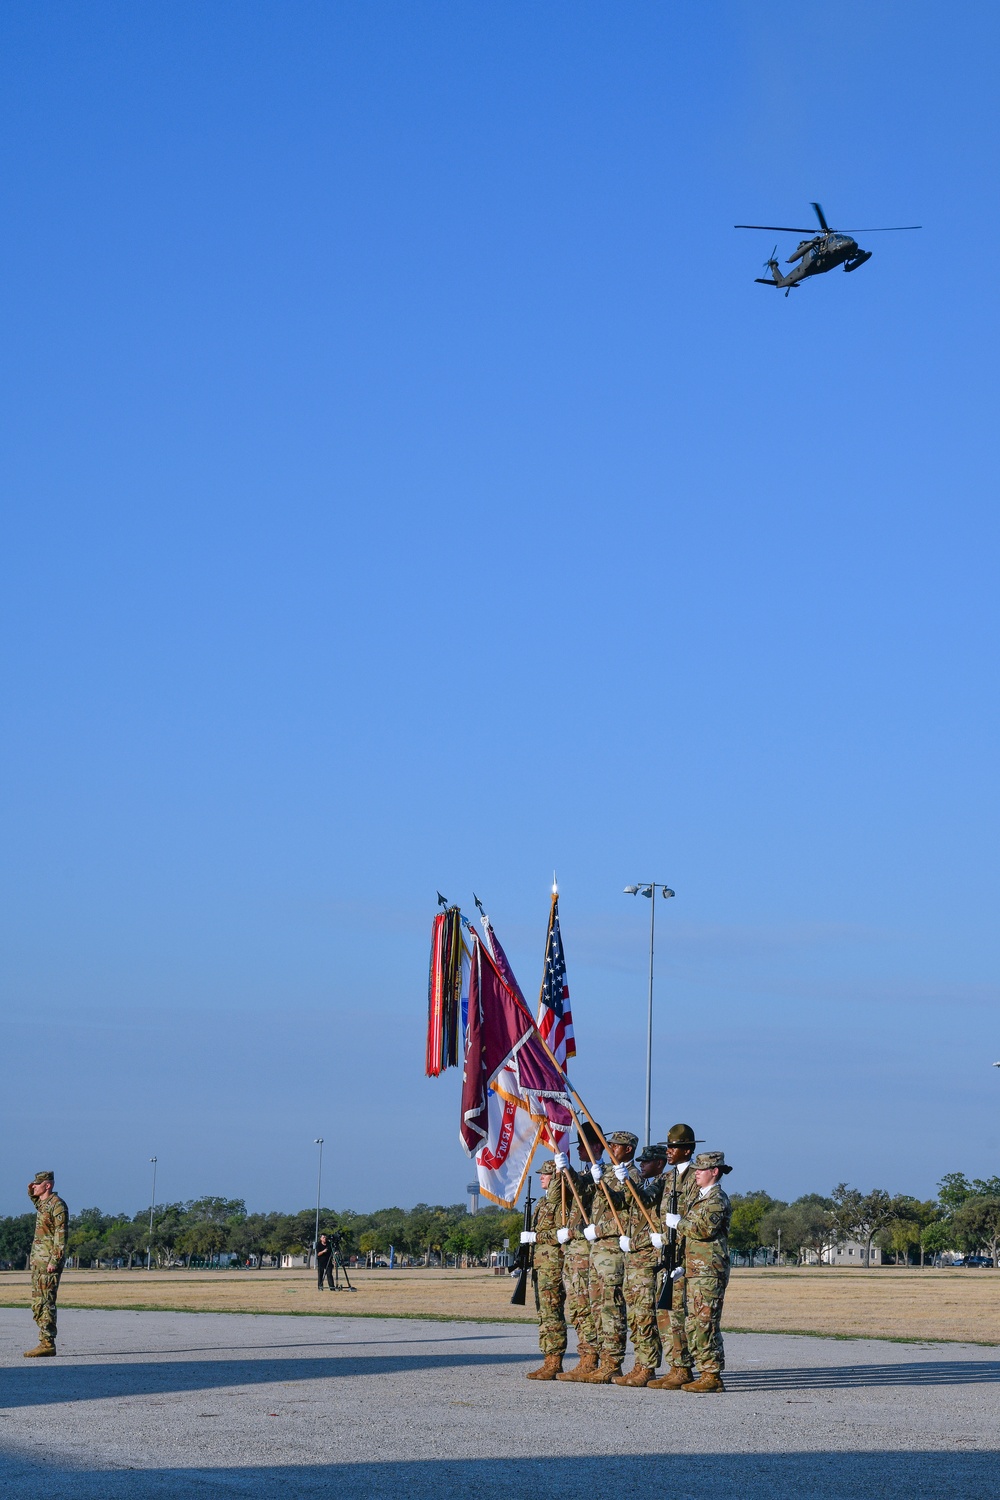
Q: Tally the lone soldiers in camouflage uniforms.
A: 1